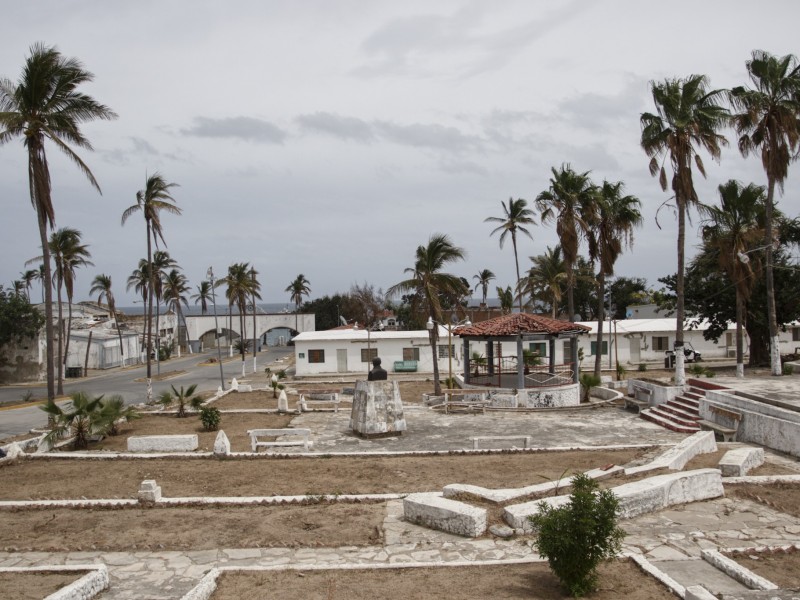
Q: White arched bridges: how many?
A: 1